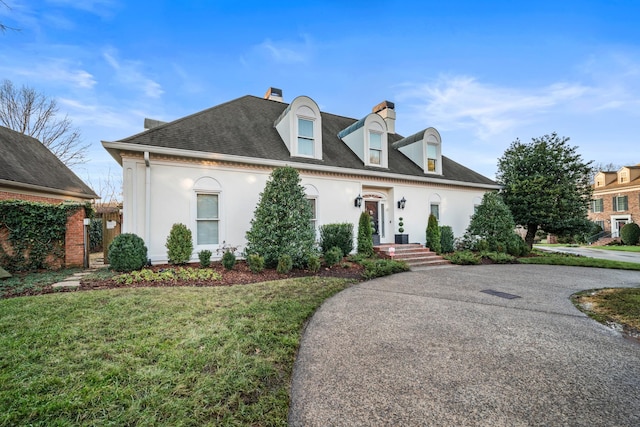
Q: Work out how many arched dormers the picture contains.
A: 3